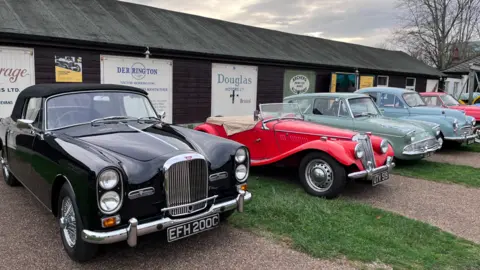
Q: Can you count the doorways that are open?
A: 1